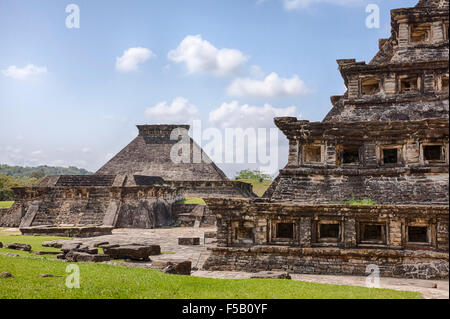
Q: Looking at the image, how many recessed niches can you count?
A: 13